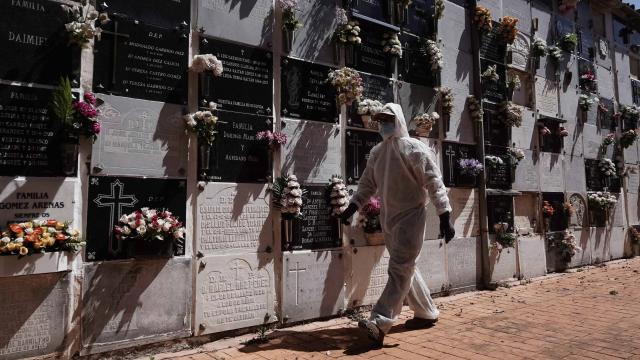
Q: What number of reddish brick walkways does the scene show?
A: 1